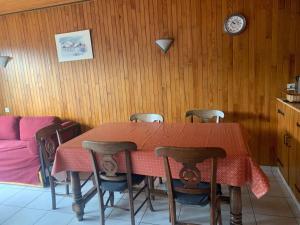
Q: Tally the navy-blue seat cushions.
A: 2